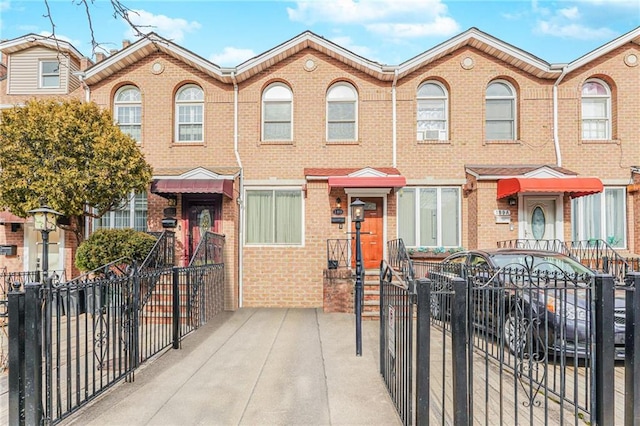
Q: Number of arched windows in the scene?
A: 7